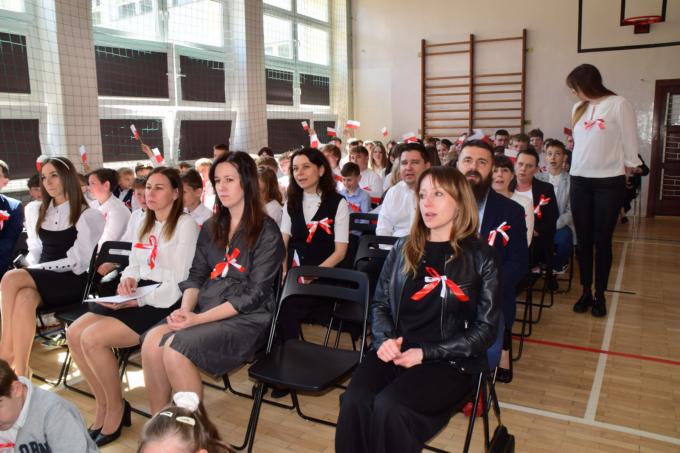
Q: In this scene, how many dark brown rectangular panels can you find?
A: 10